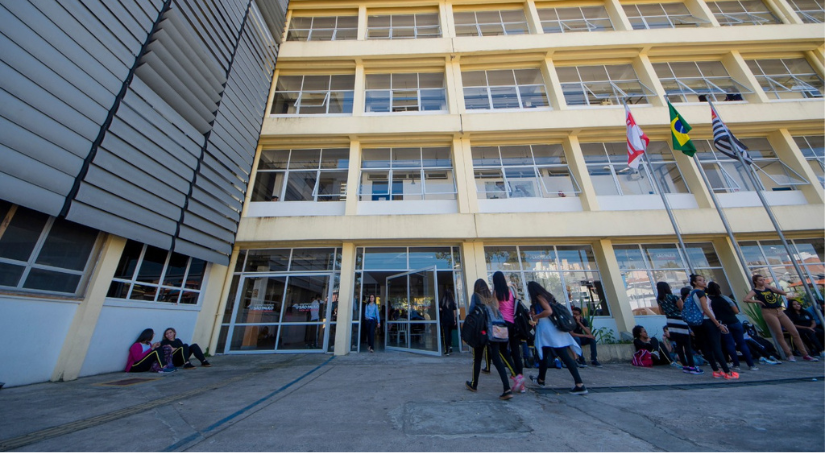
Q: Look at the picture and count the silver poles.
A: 3